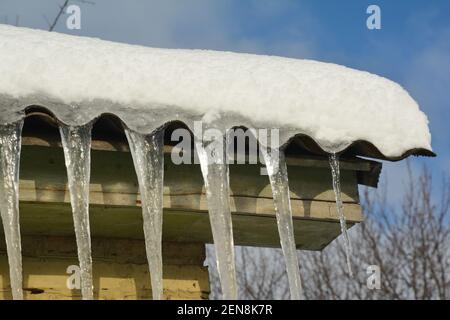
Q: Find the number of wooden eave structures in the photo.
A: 1